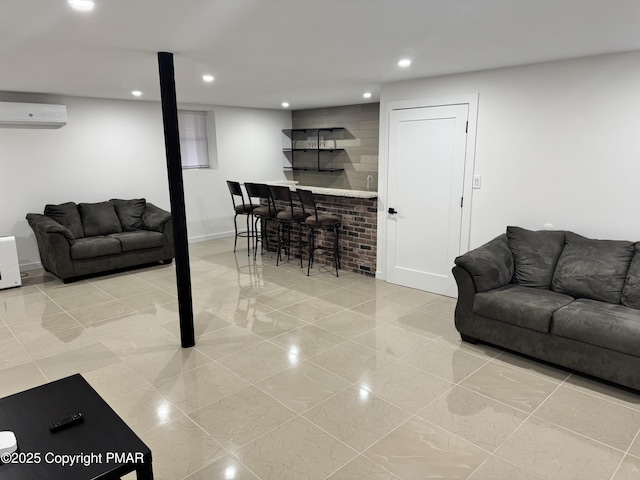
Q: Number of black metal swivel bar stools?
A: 4